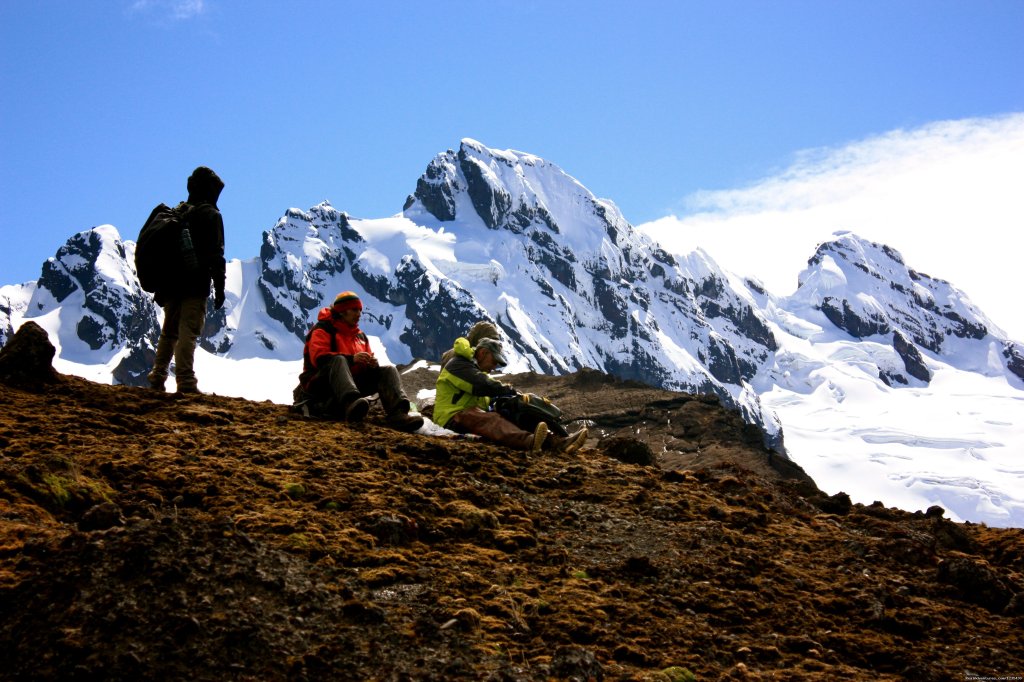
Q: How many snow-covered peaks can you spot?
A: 4